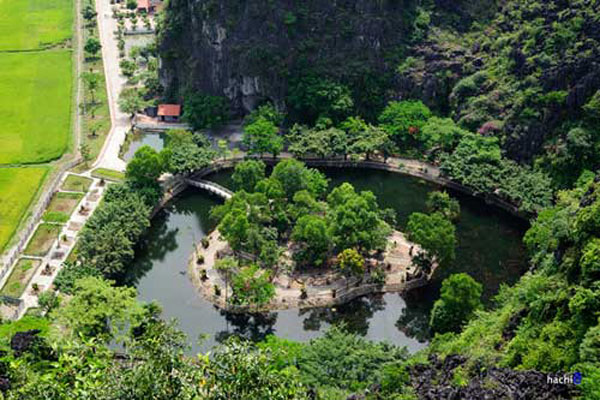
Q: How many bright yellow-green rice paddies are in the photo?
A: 3